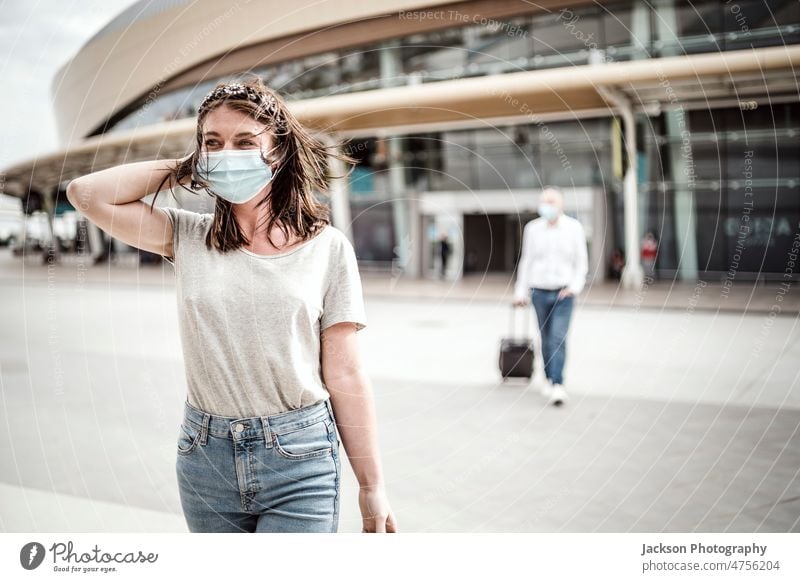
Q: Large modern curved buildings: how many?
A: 1